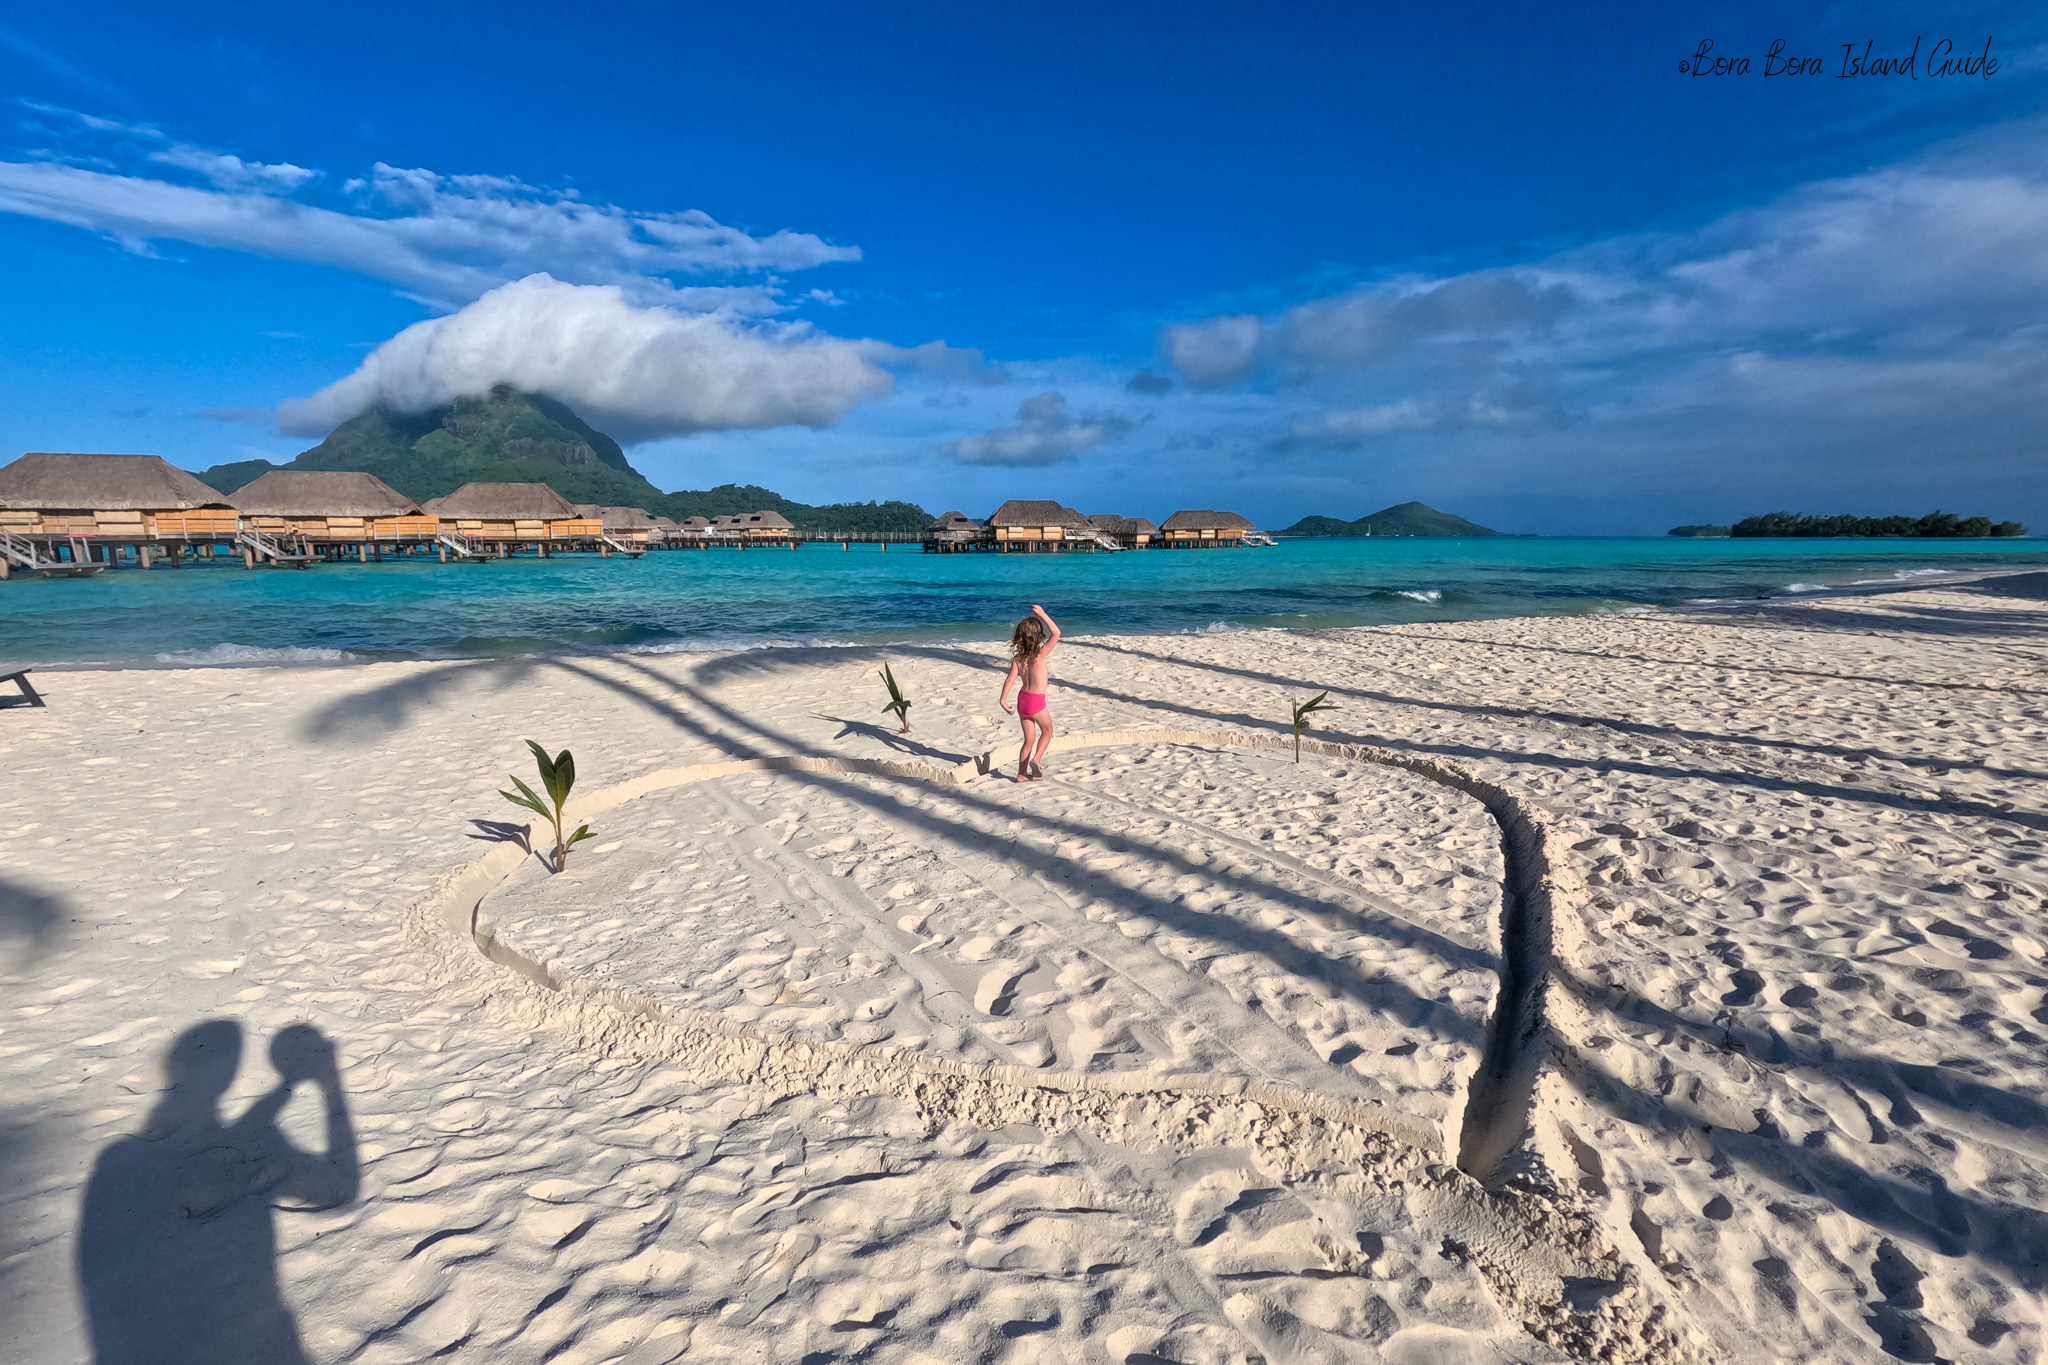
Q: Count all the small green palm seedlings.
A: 3